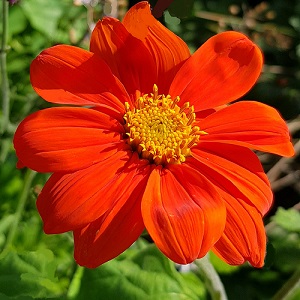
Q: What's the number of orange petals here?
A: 11